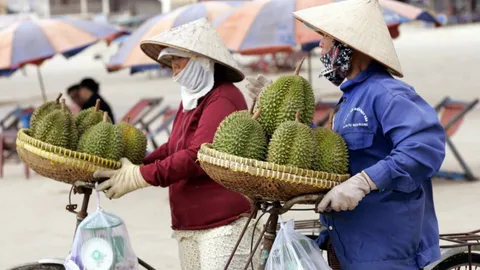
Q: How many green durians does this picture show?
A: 9